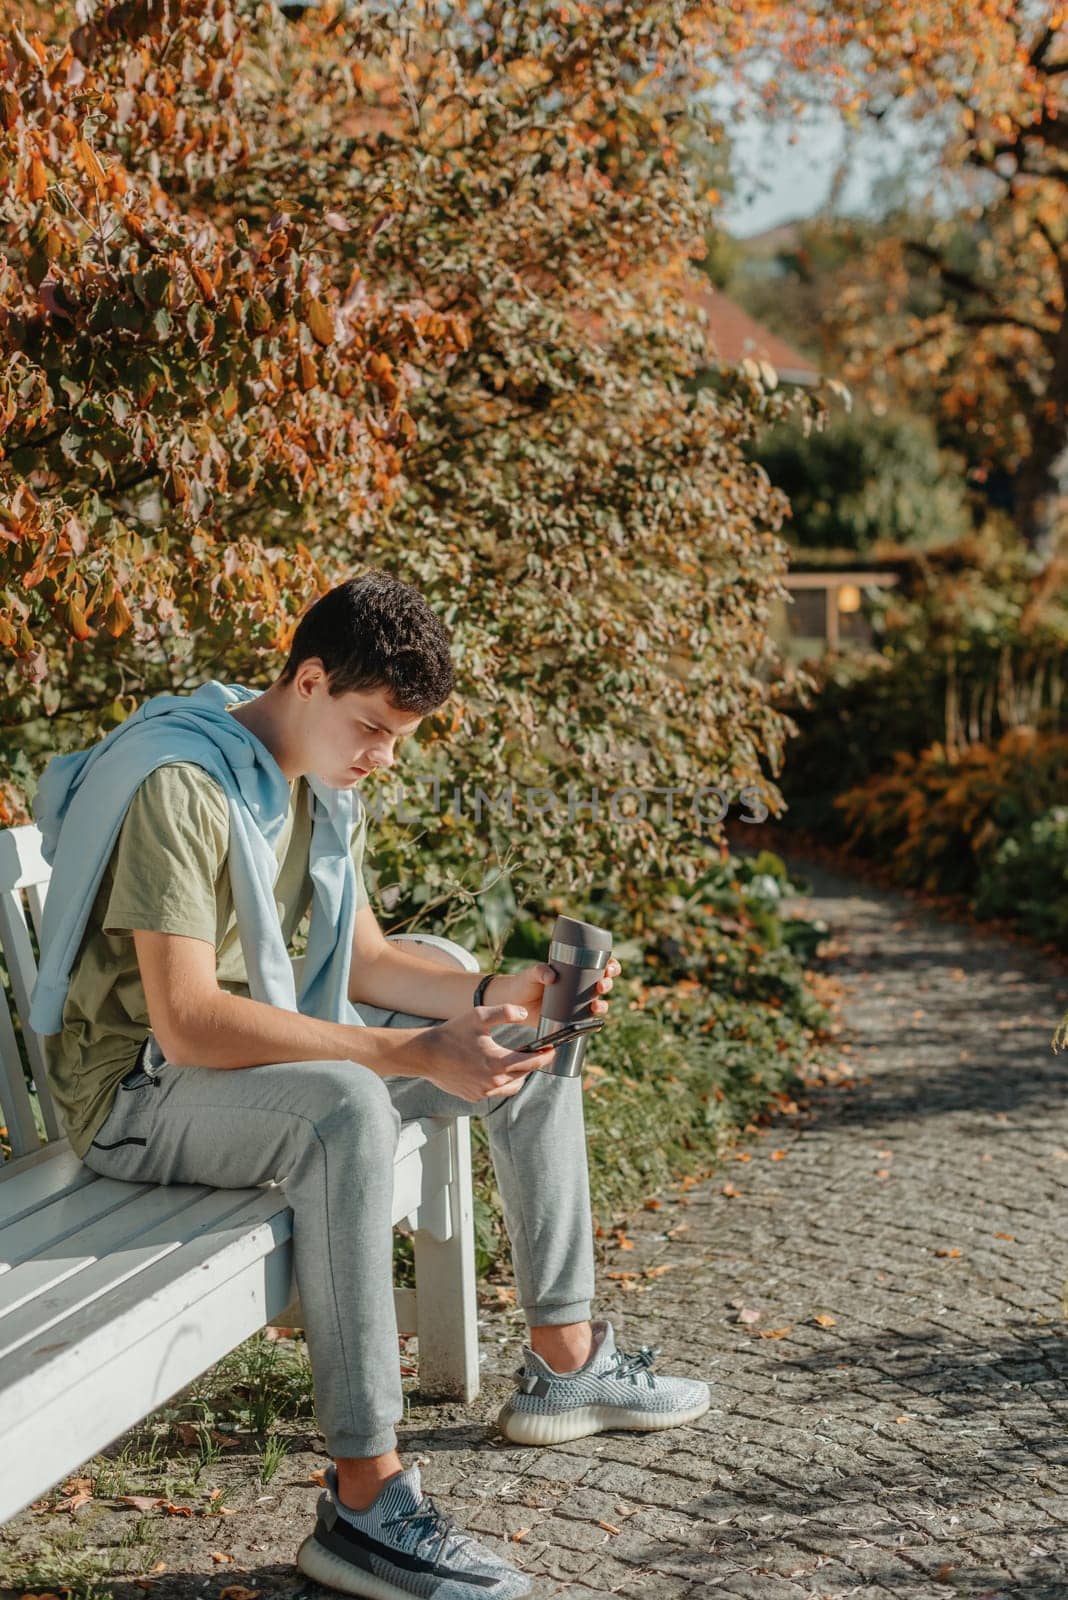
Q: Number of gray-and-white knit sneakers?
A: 2